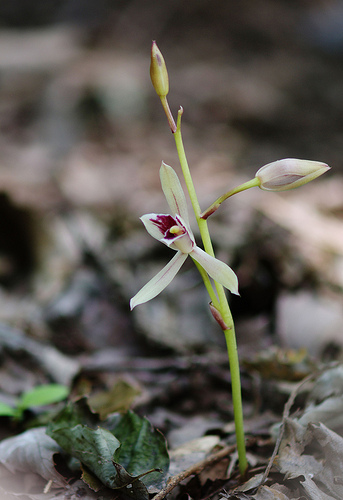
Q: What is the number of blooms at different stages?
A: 3